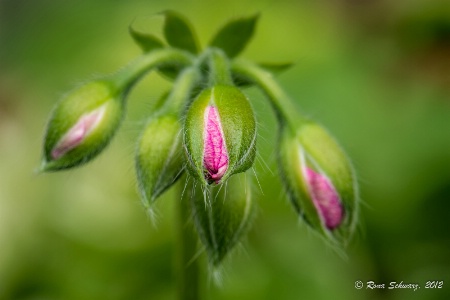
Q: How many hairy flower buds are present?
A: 5